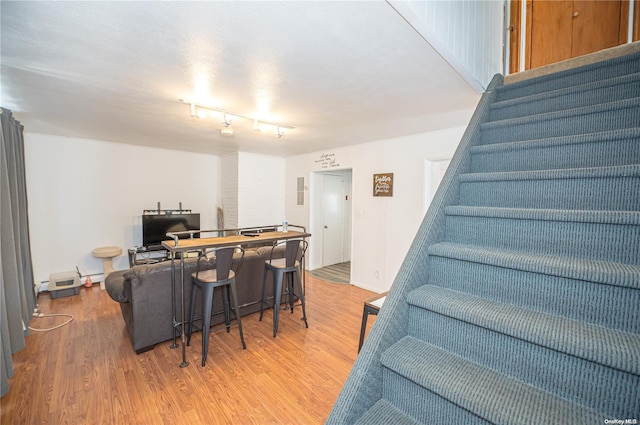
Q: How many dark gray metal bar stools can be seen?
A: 2